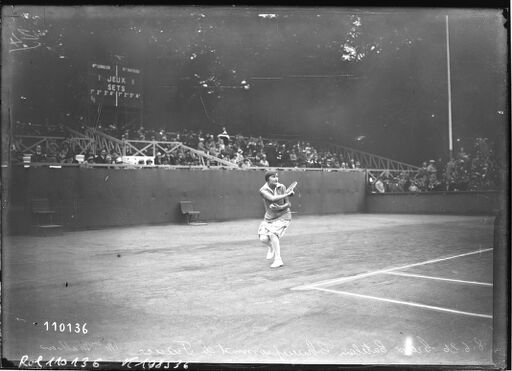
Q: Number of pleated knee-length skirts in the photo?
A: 1